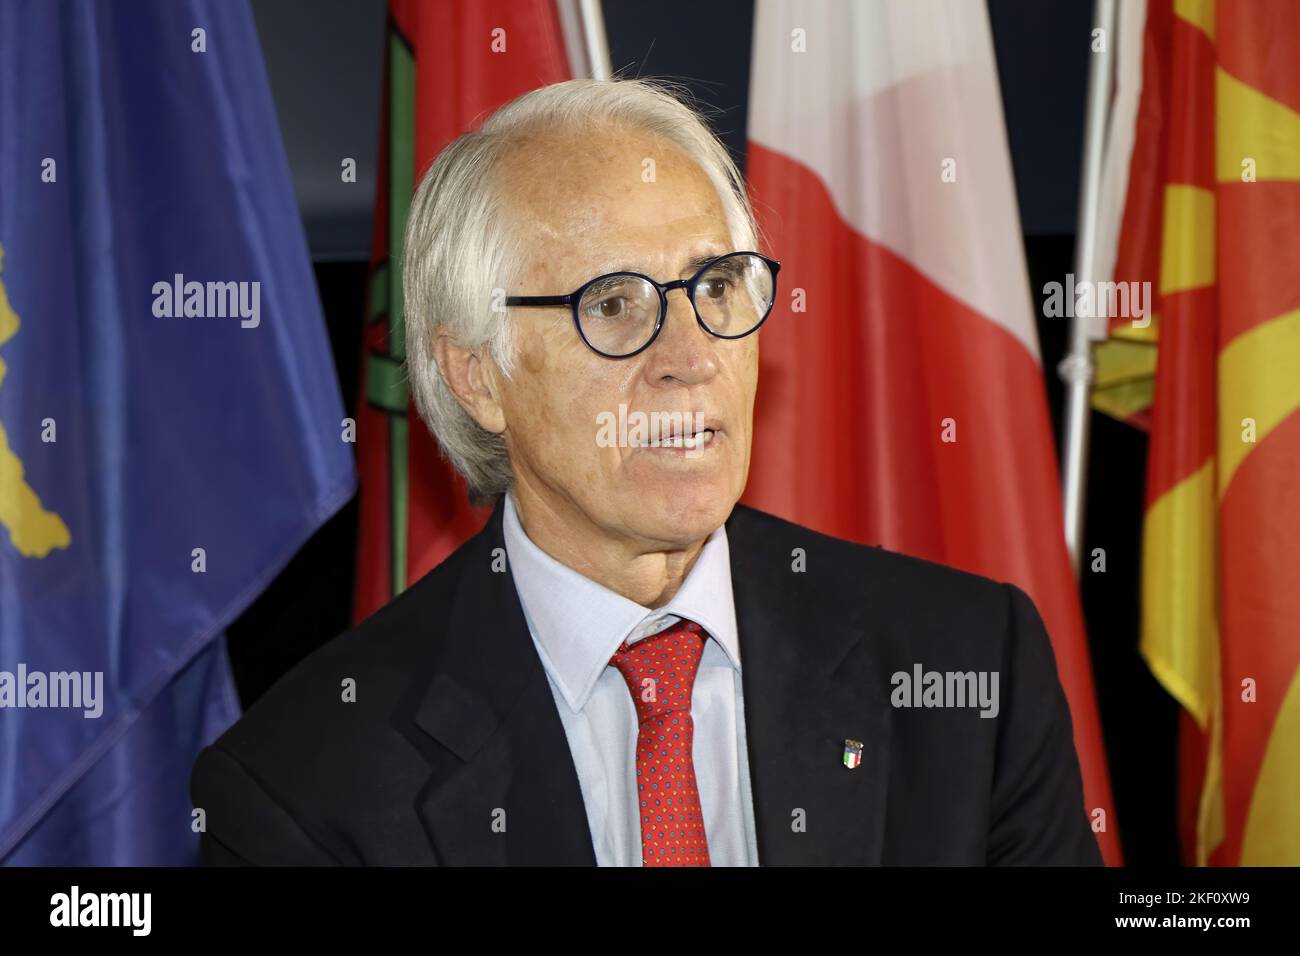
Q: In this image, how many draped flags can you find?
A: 4